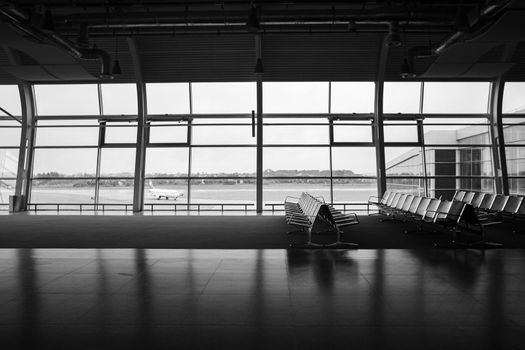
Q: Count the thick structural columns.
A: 5